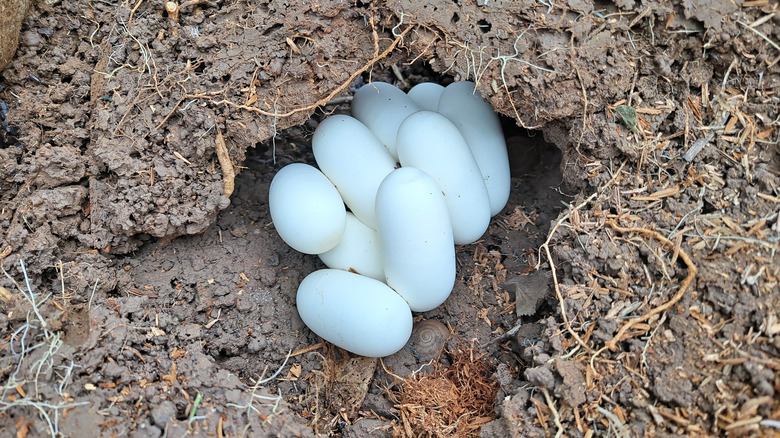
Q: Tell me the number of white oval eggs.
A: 9